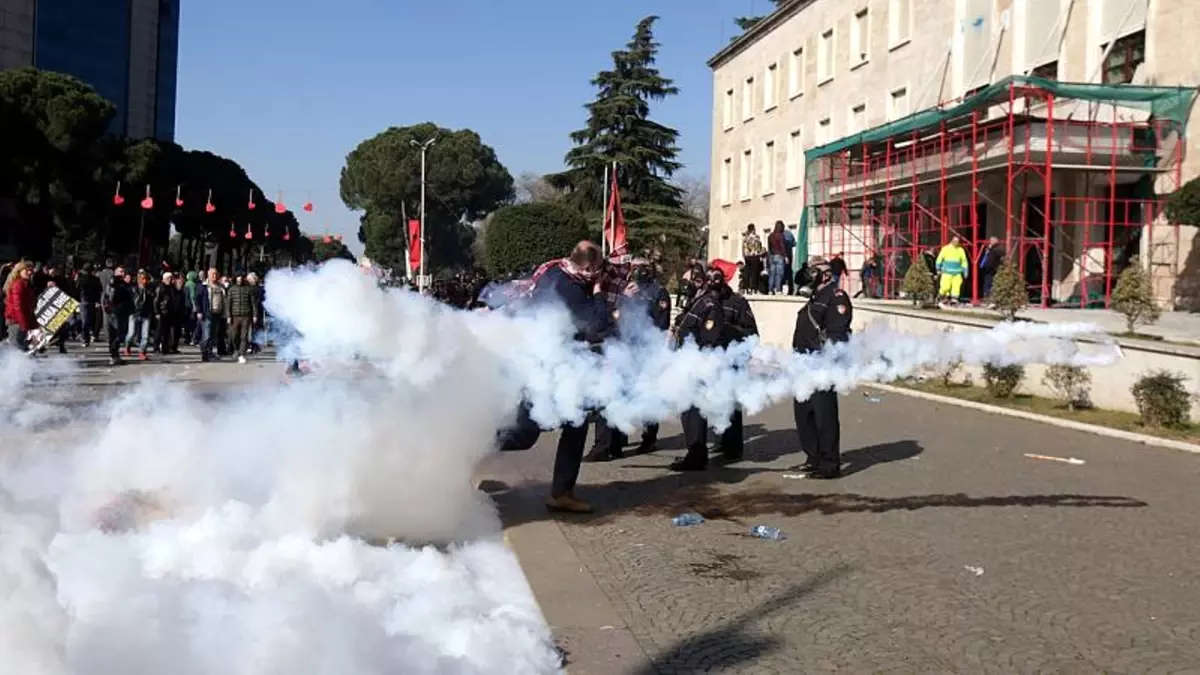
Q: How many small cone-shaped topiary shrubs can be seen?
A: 3